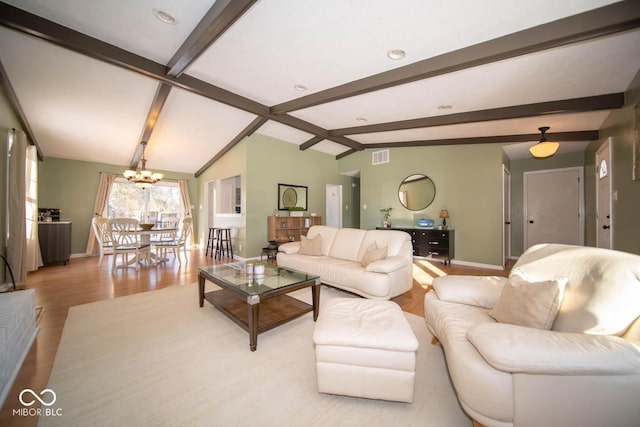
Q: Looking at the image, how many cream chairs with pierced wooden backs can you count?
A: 4